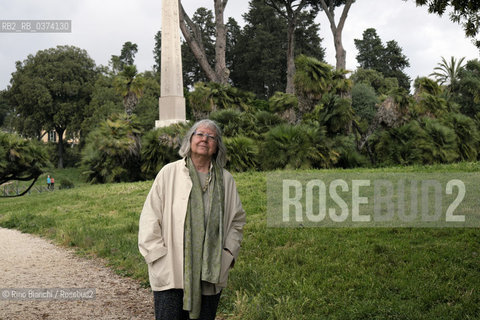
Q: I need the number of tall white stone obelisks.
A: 1